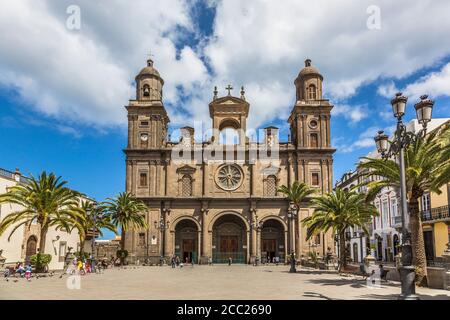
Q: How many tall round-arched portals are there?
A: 3